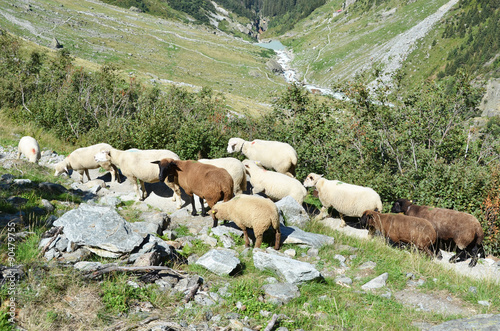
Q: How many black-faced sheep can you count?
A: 3